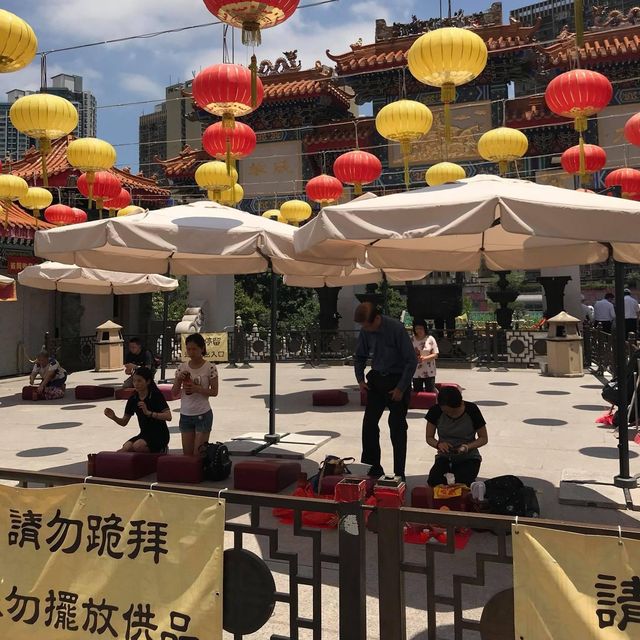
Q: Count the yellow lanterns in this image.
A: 14